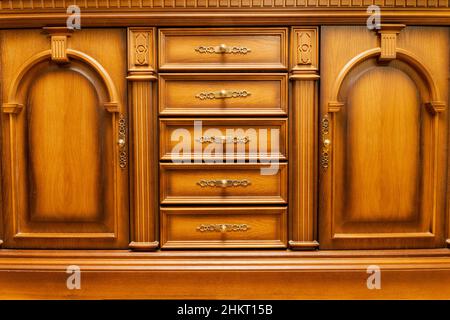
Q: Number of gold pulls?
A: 7